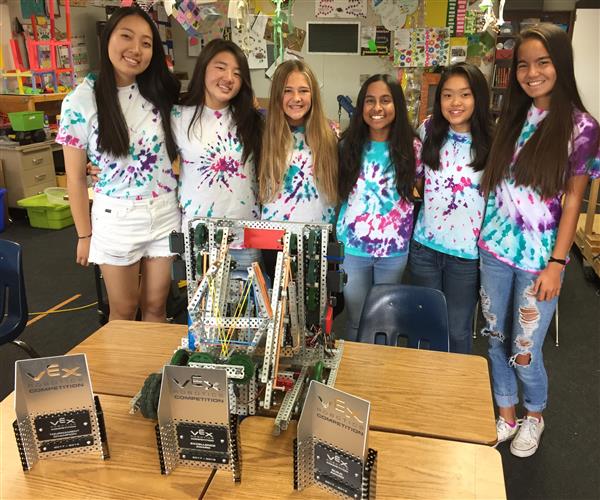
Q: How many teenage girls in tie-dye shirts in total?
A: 6